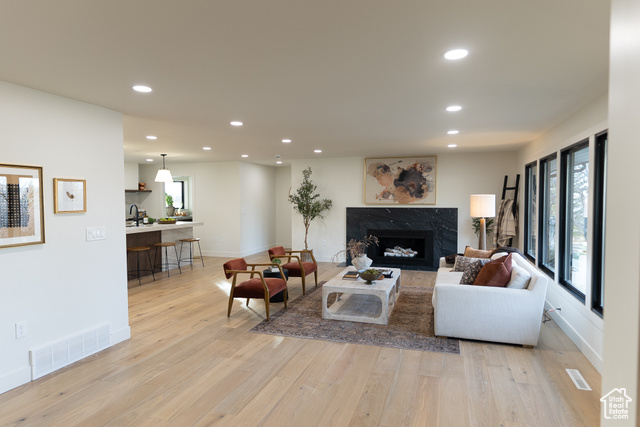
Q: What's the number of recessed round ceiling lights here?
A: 13